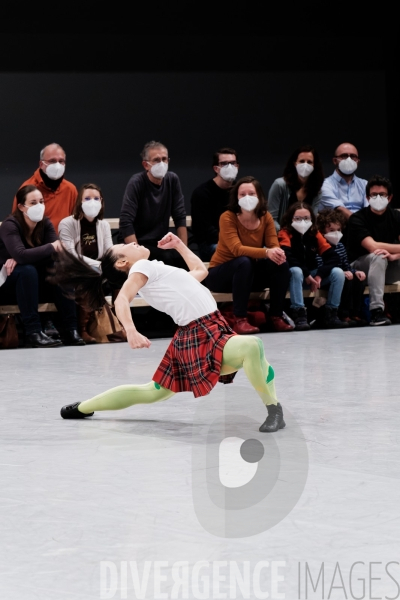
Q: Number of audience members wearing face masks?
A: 11